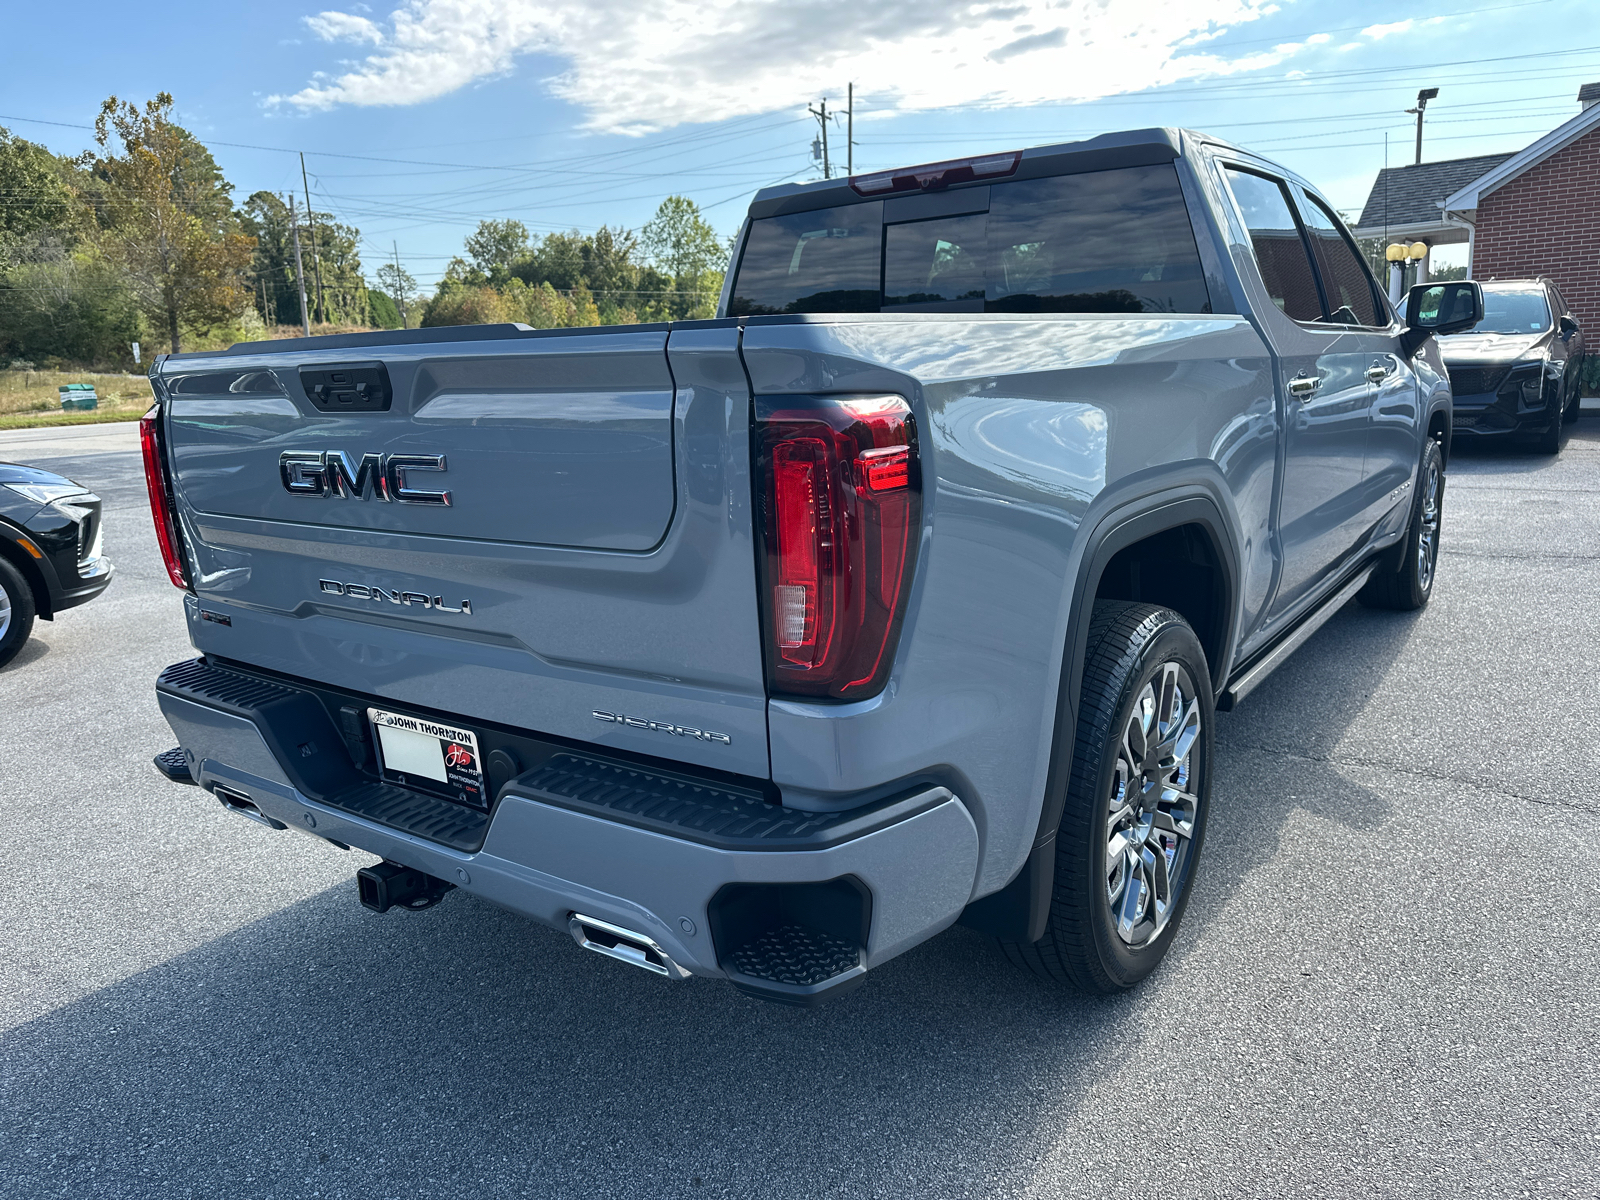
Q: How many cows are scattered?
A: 0